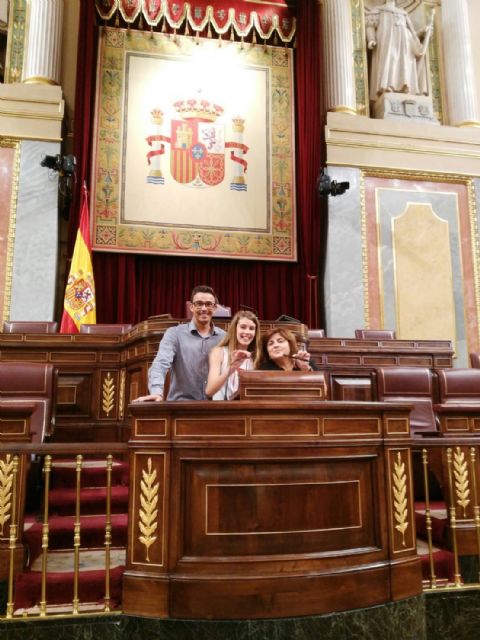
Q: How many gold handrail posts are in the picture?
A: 7